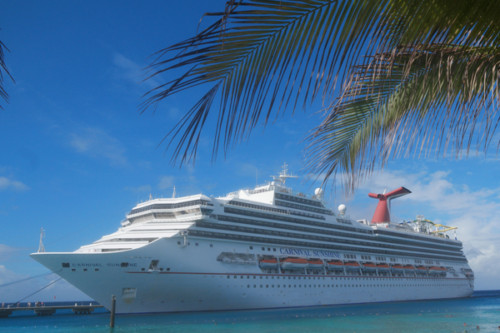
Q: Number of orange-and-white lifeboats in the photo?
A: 11